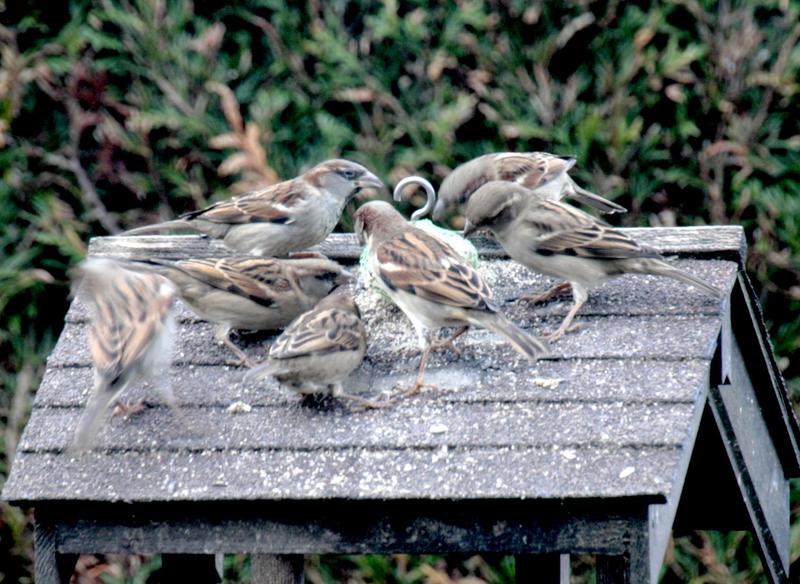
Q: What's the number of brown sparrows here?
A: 7